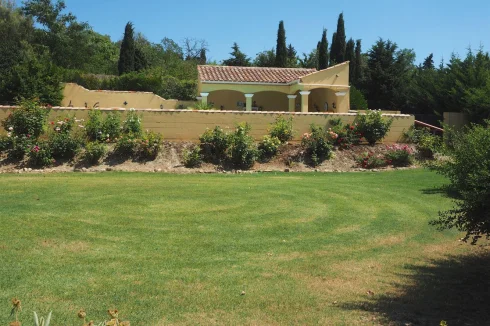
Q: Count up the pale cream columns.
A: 5